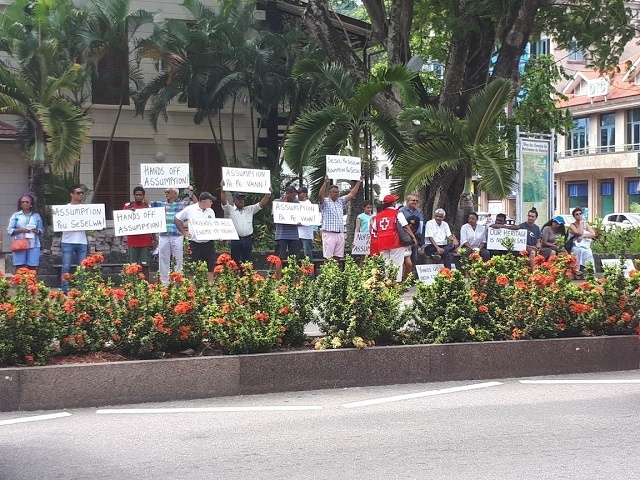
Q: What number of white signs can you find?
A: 11